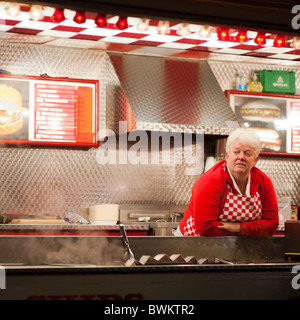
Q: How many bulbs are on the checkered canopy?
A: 15